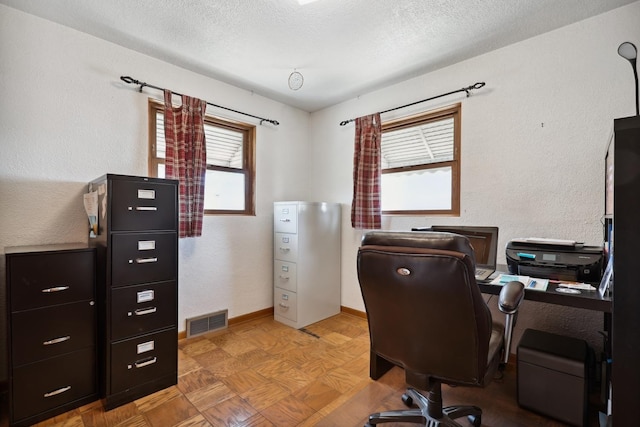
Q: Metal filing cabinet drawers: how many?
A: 11